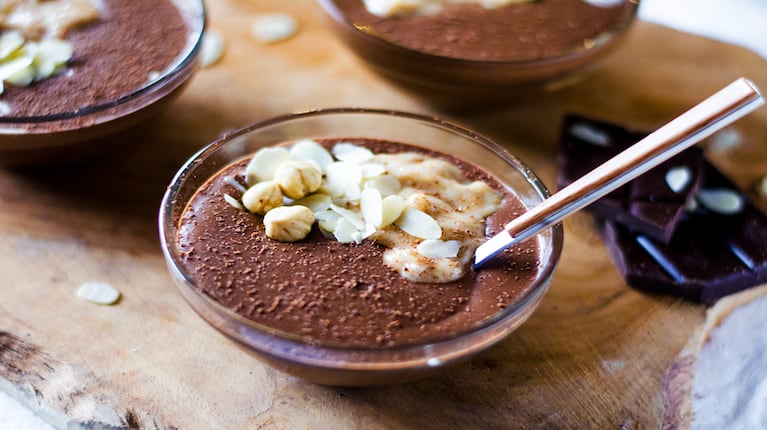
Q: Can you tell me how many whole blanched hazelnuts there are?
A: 3